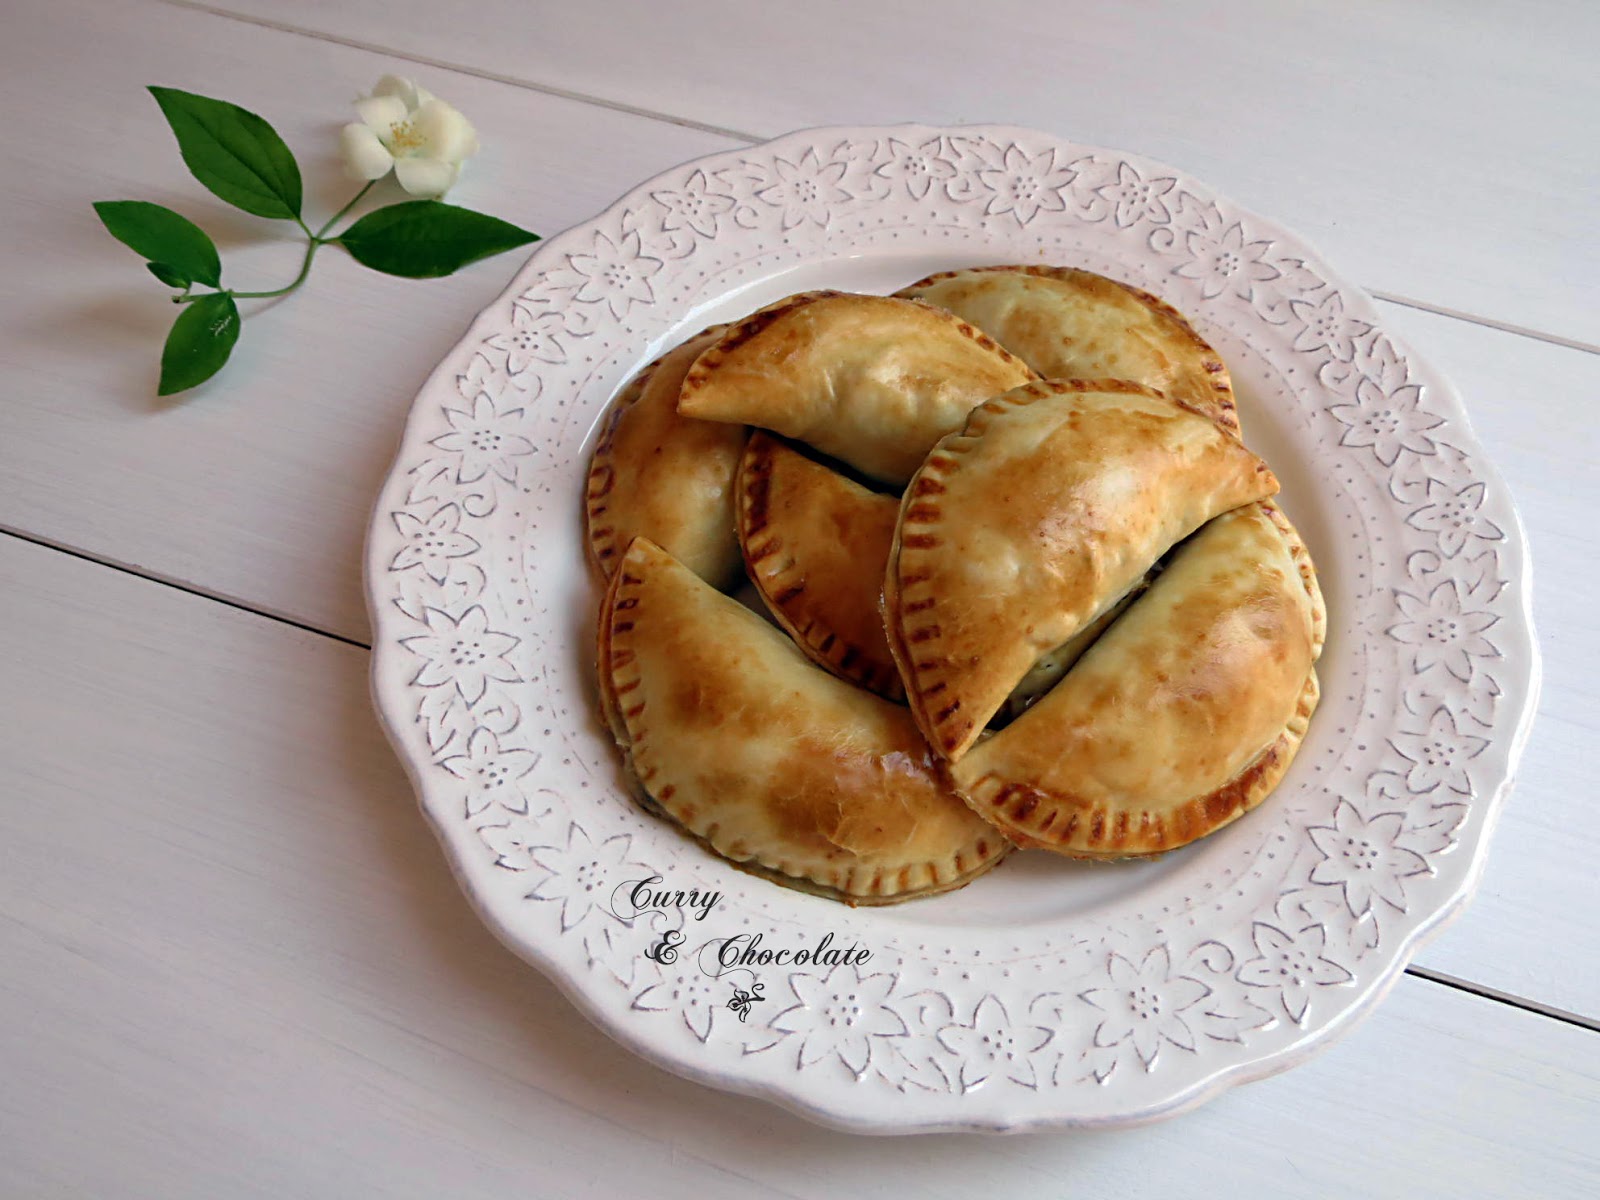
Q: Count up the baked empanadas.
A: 7